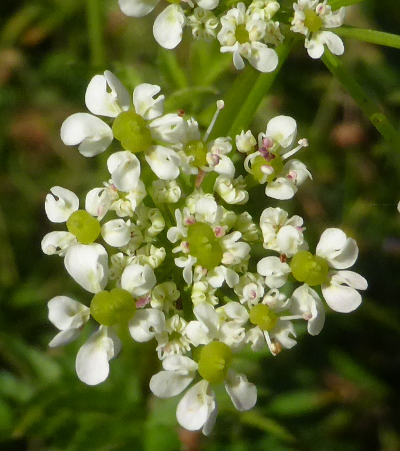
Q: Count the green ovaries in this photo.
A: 11